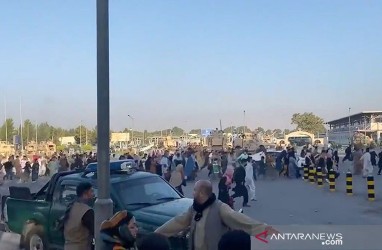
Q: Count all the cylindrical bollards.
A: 6